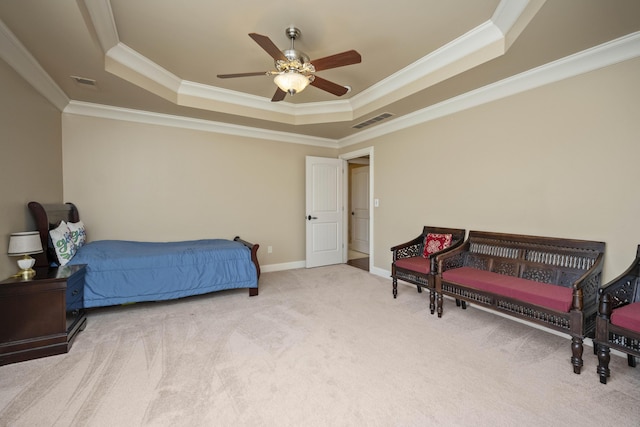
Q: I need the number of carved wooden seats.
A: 3